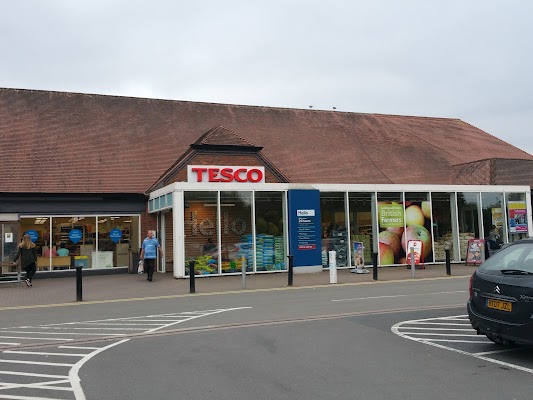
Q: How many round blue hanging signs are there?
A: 3